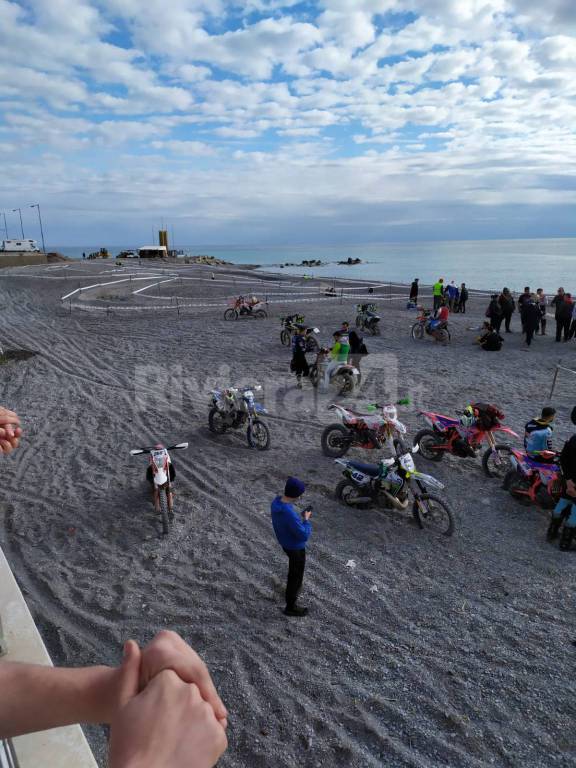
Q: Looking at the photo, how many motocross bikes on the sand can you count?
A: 11